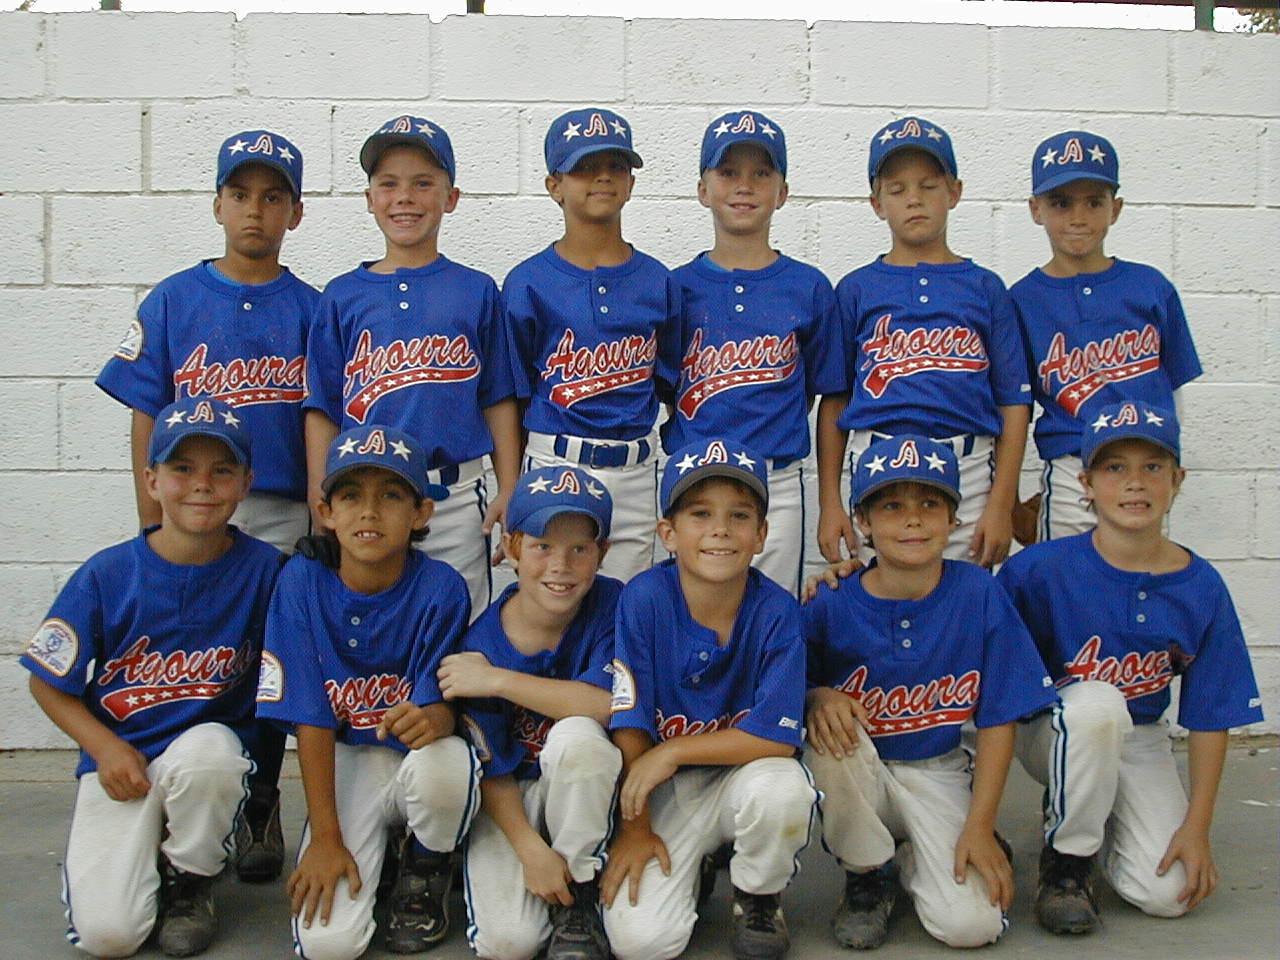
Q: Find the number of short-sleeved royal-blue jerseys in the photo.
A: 12